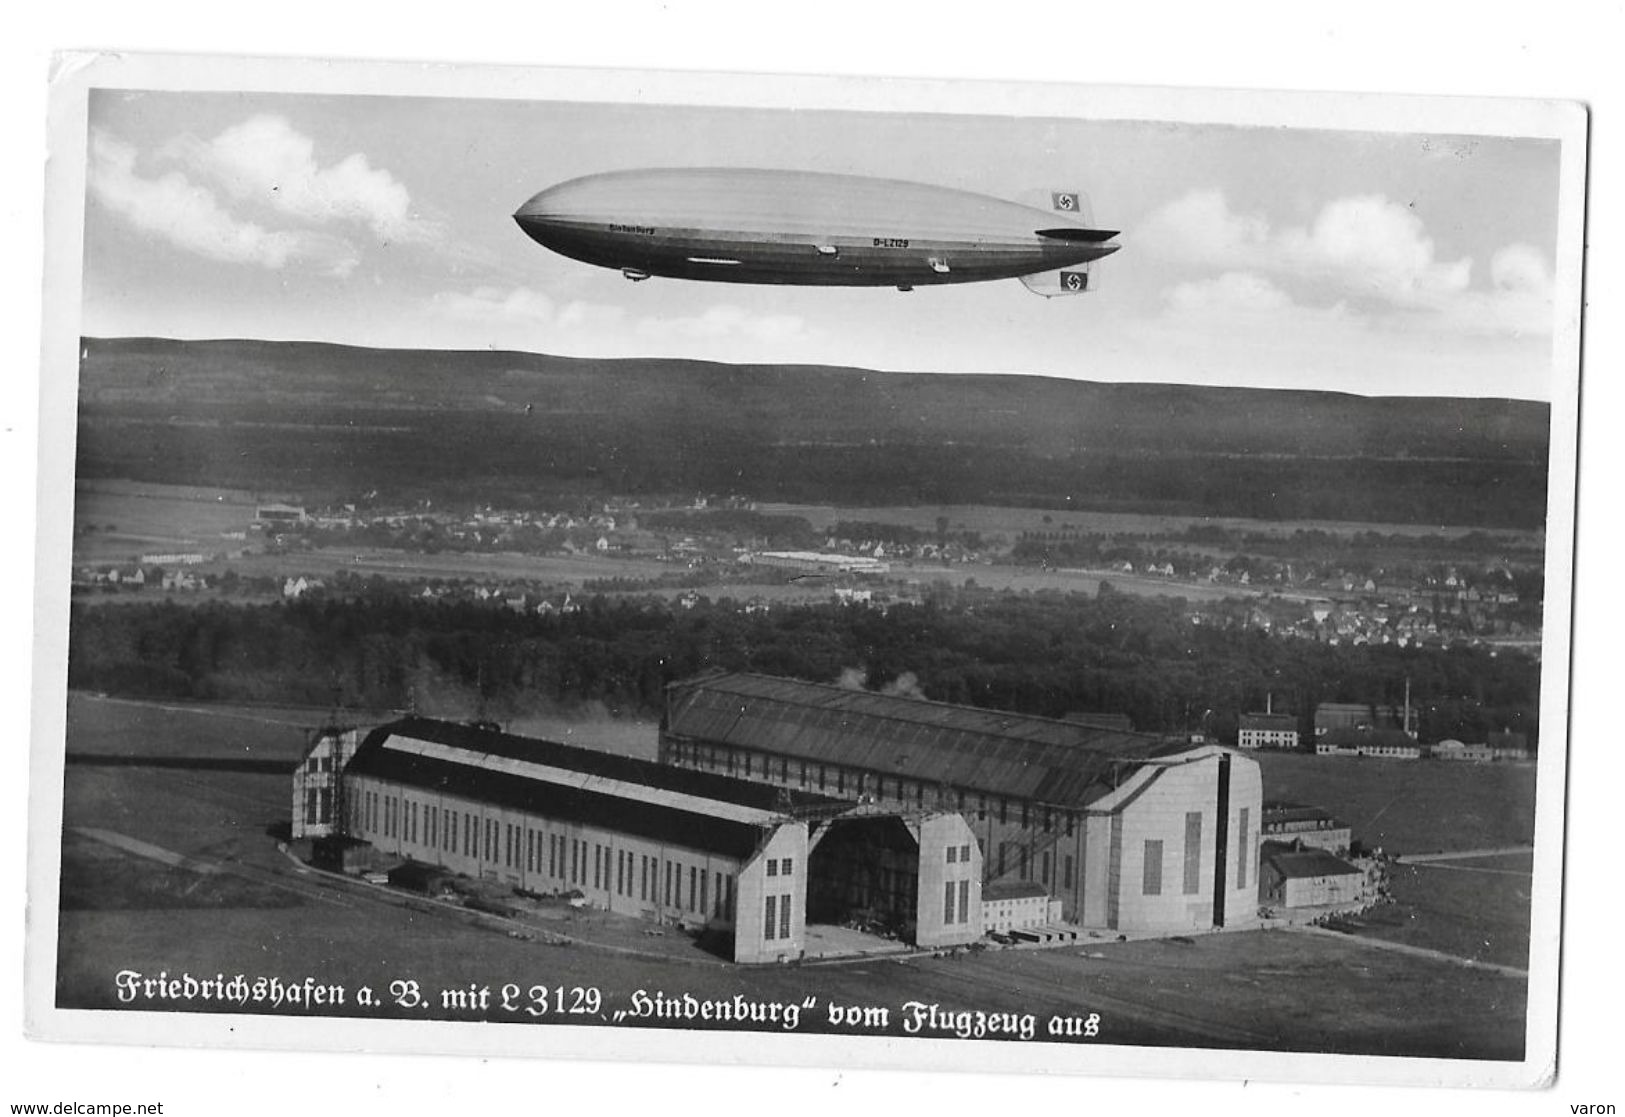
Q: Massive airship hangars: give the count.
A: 2